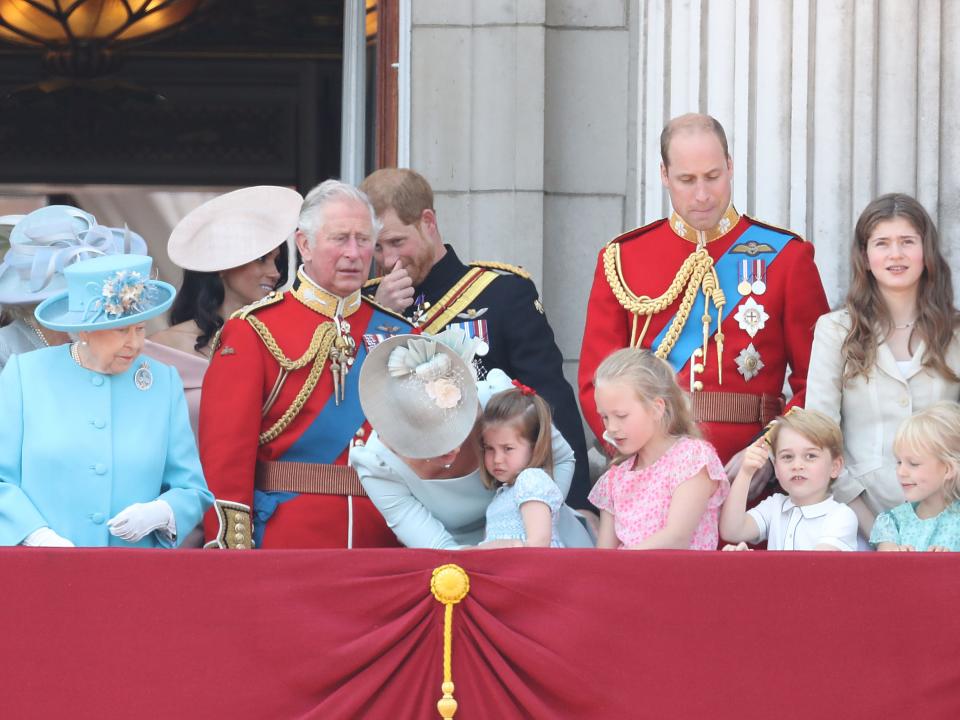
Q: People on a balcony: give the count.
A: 12